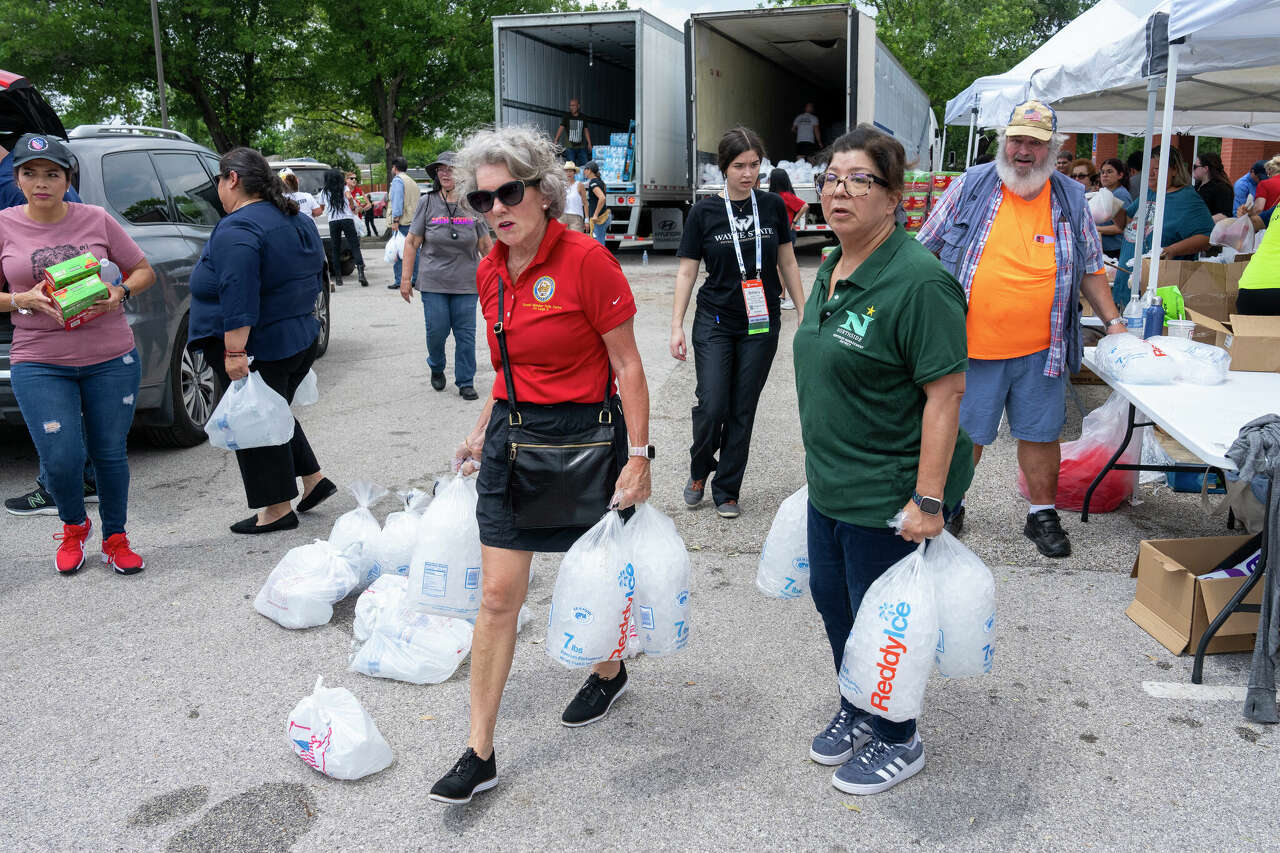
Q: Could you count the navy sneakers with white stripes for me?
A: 2